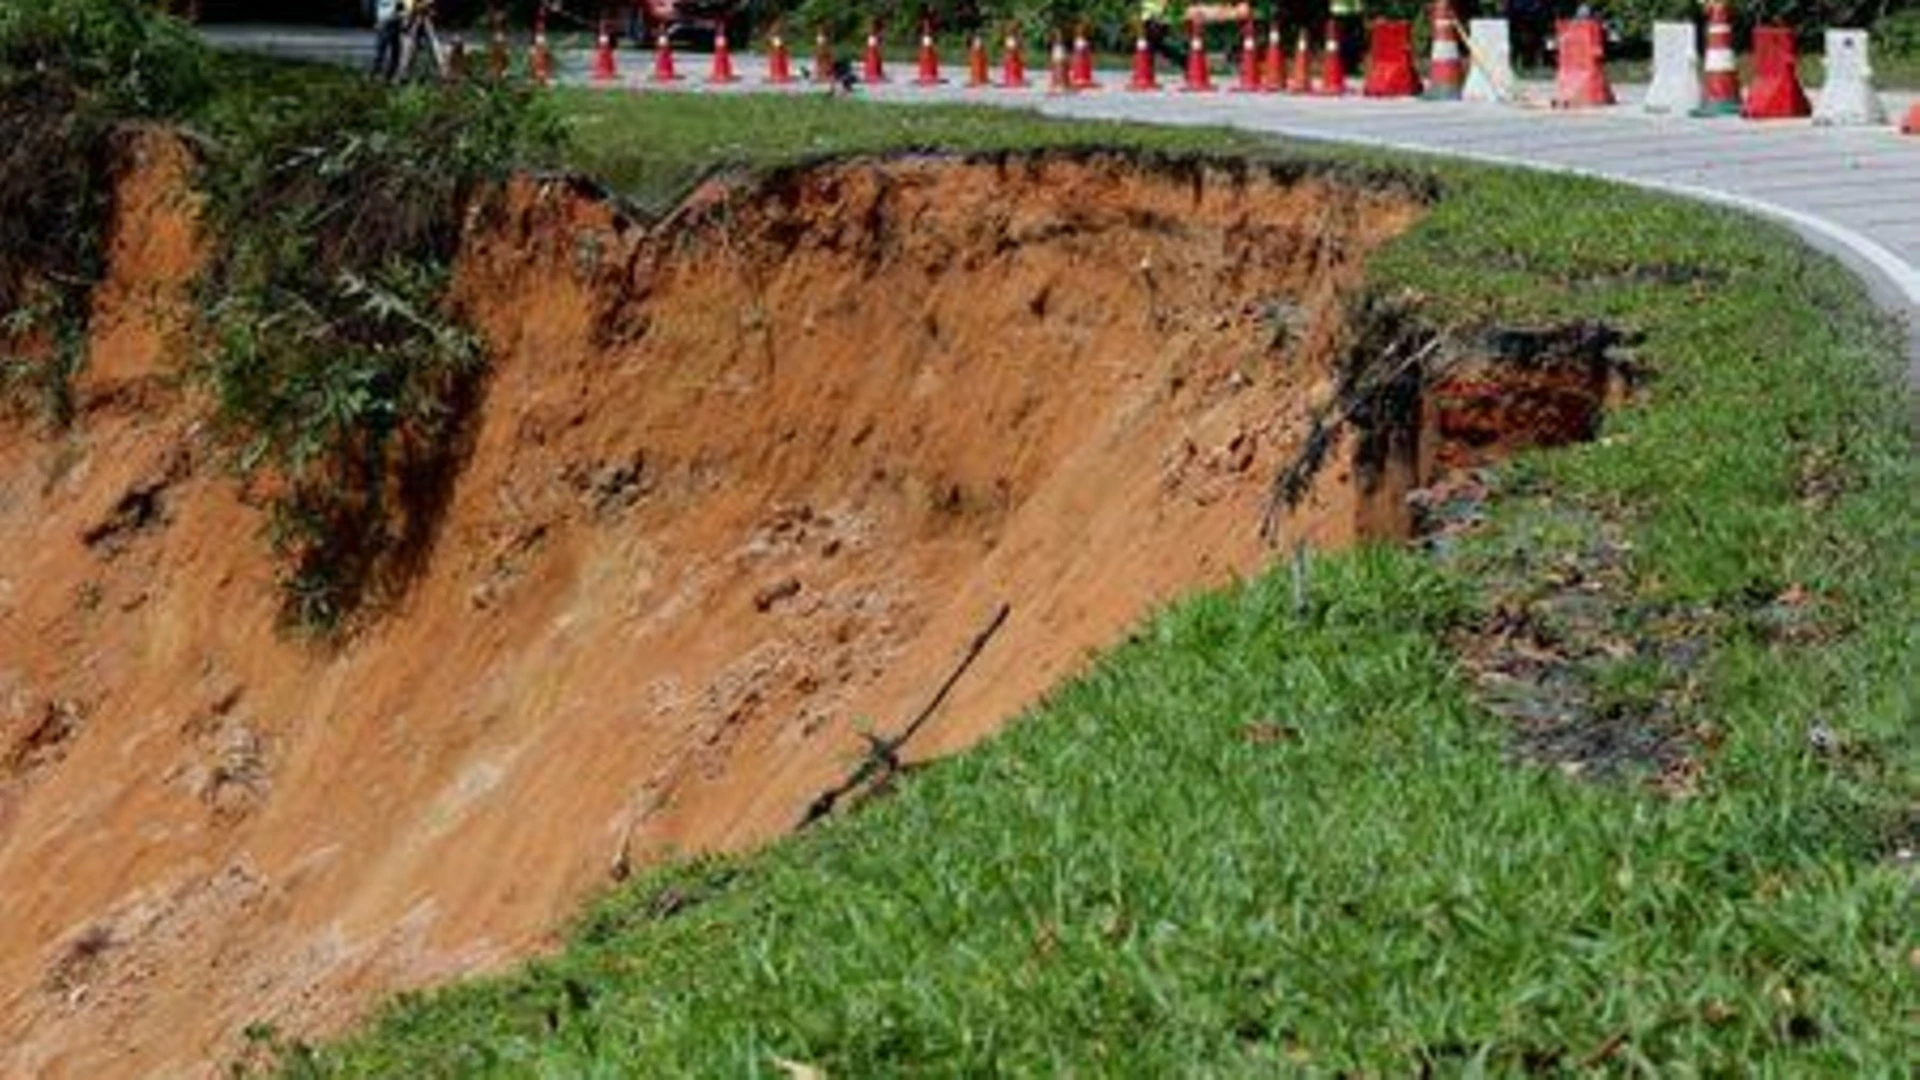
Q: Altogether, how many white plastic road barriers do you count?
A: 3